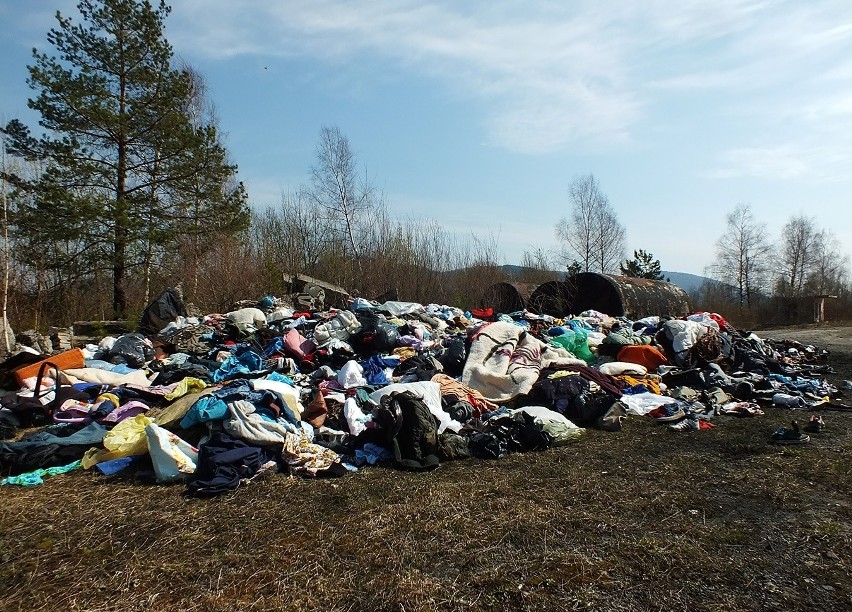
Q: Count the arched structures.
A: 3